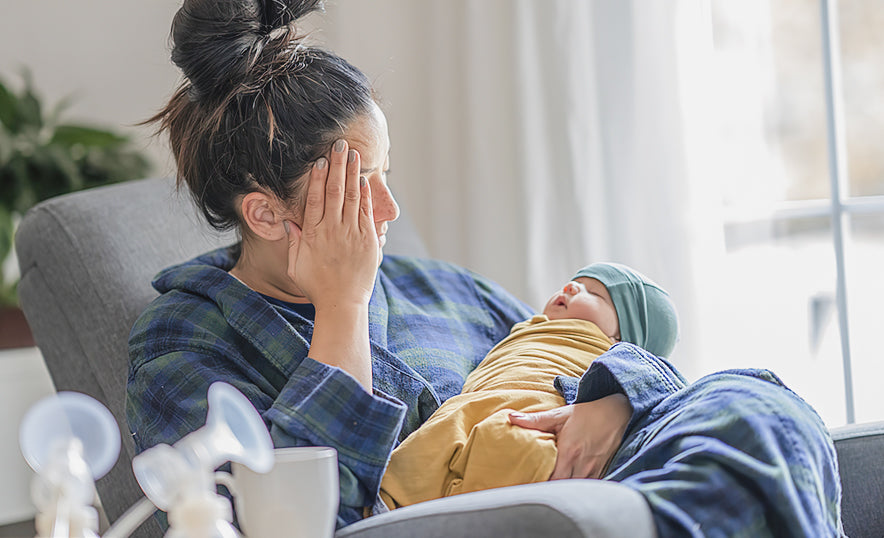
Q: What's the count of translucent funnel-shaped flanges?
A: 2